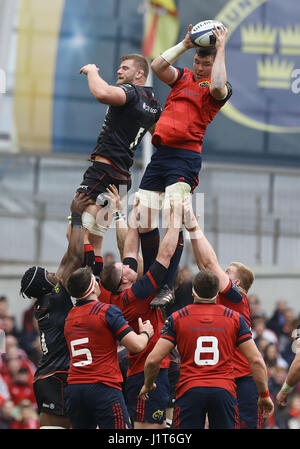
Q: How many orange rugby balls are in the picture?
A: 0